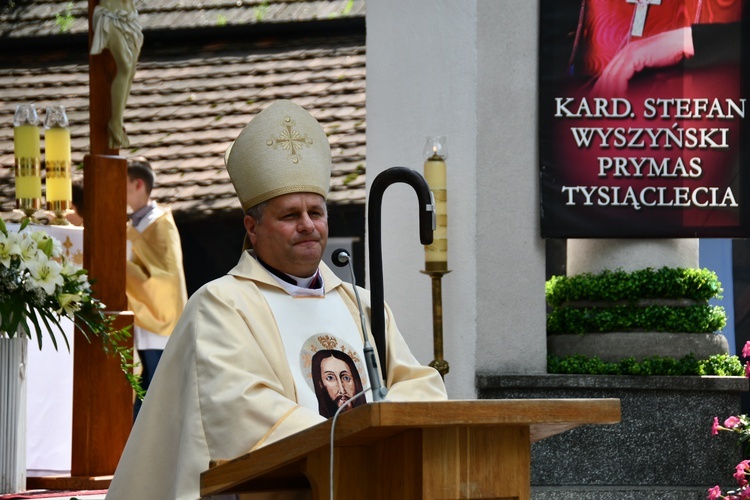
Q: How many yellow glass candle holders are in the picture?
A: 3